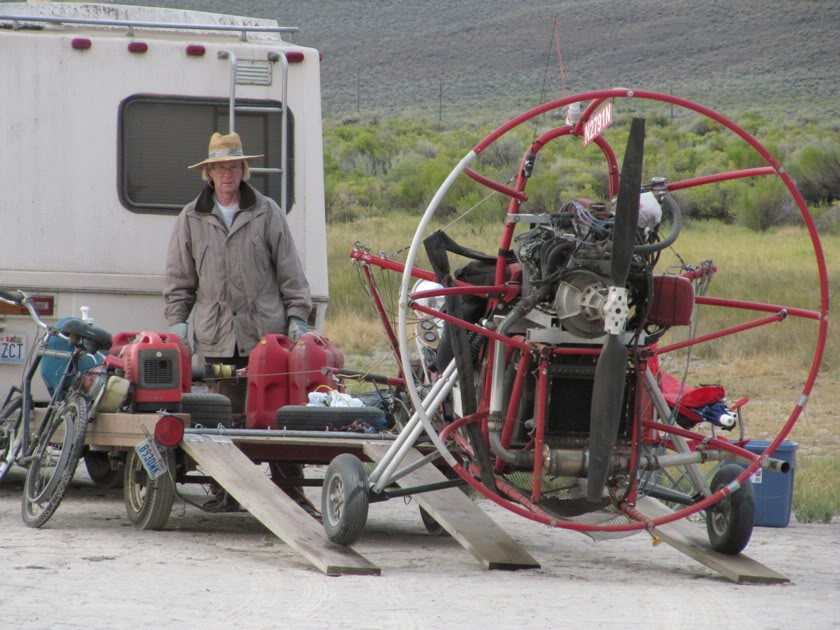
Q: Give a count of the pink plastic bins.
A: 0